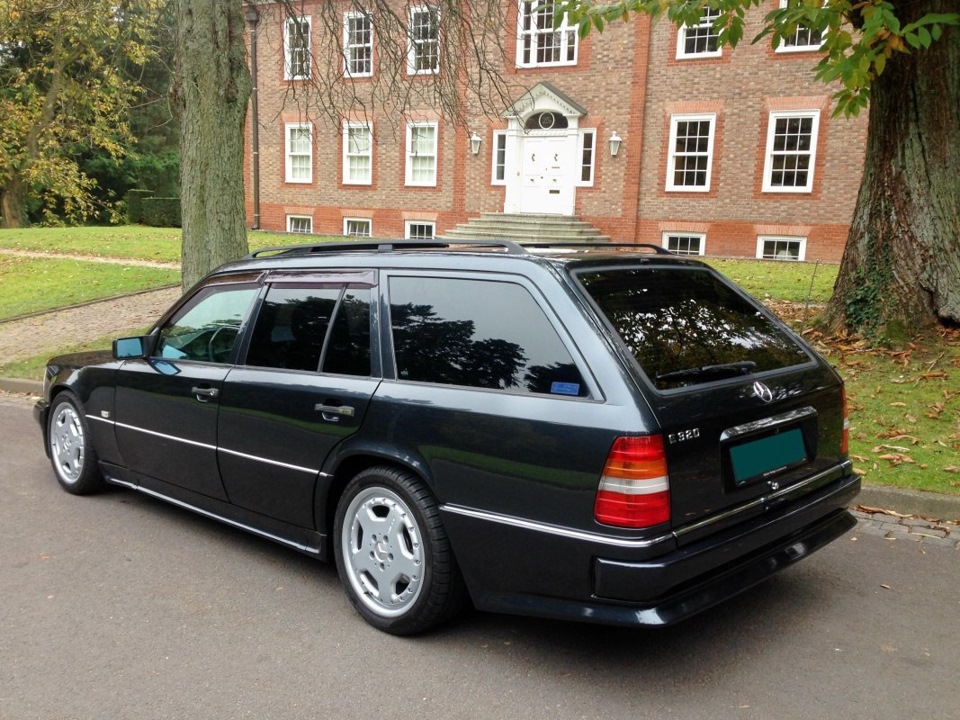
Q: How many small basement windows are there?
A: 5